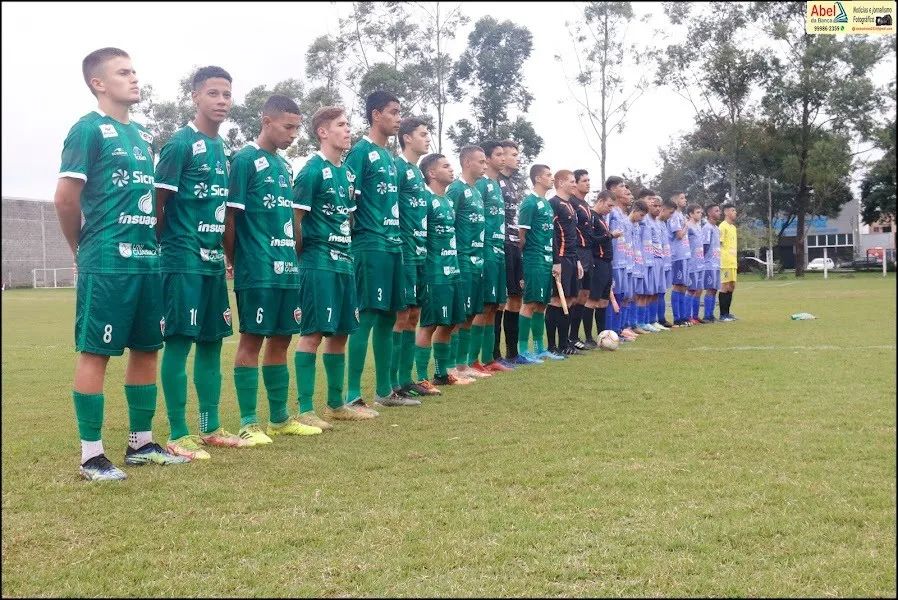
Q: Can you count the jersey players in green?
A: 10